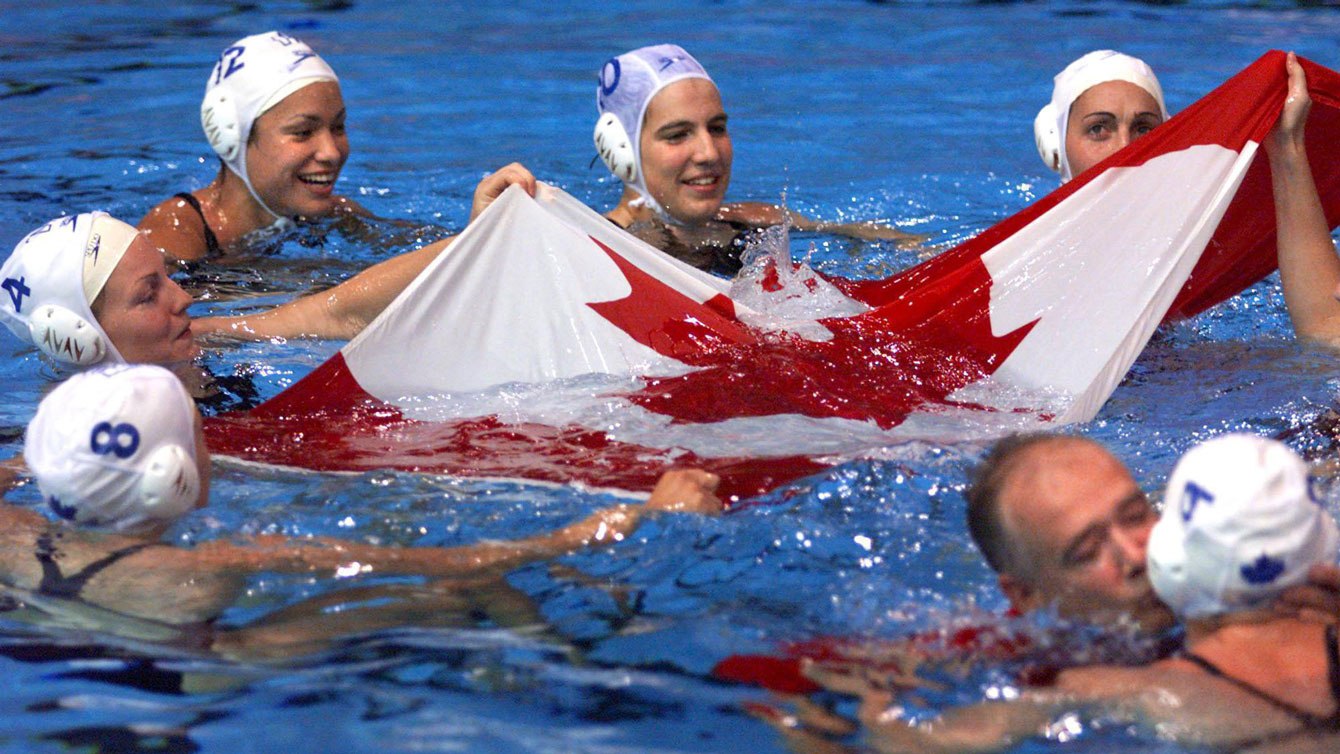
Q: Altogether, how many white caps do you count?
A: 6